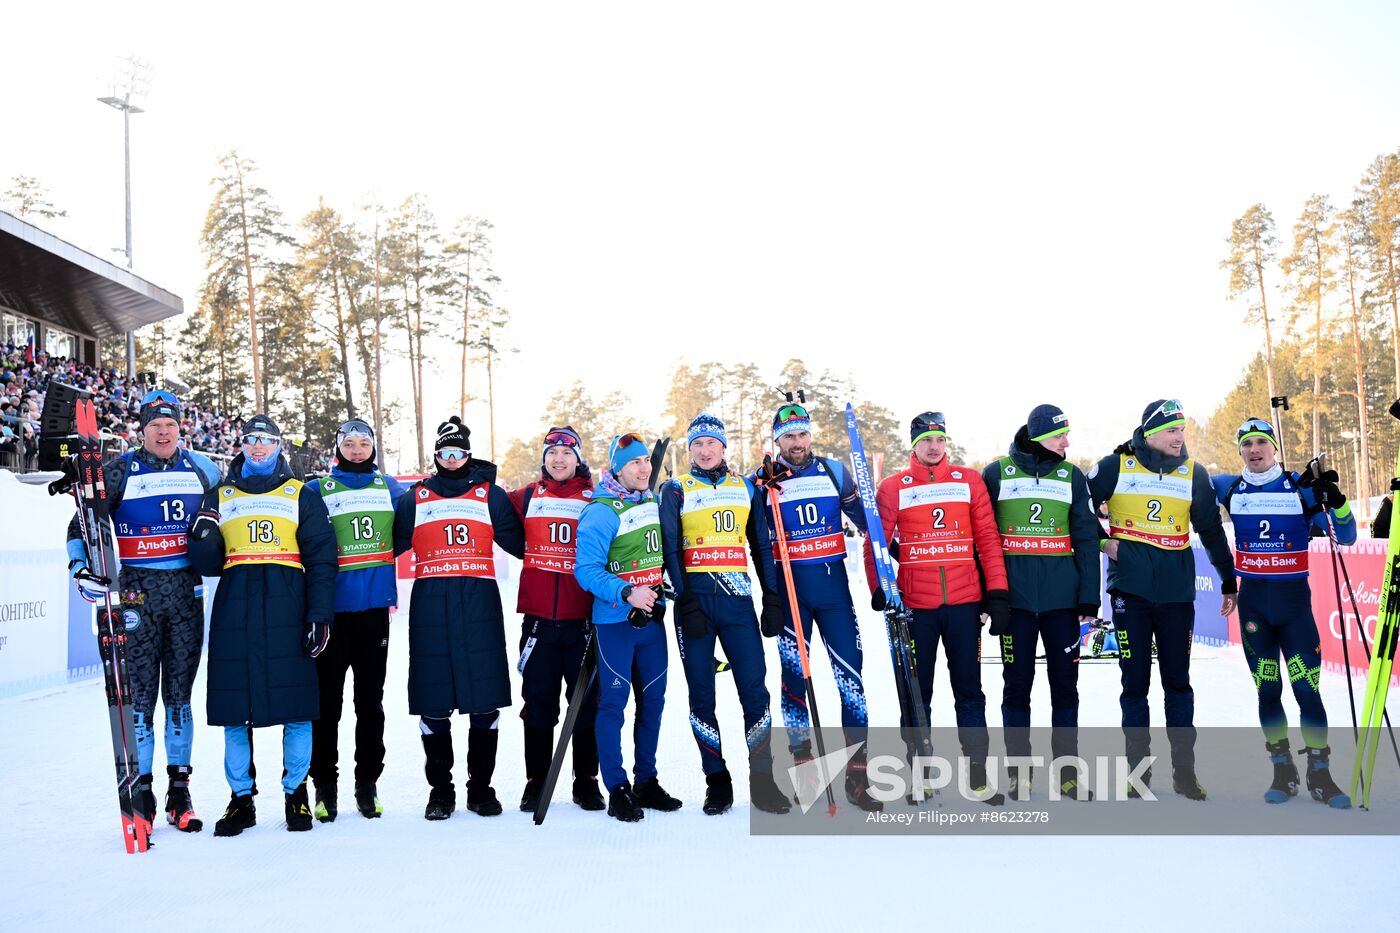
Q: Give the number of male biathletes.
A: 12